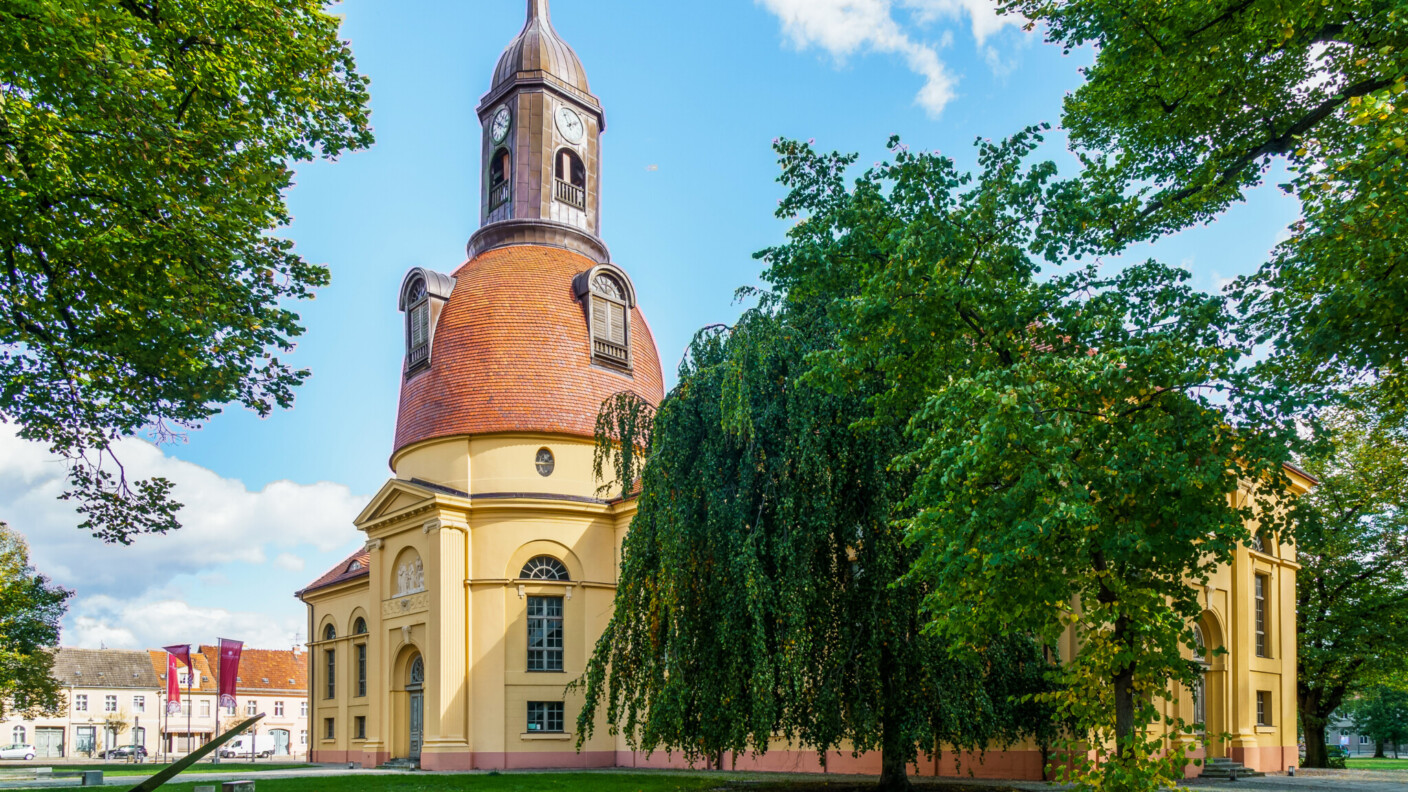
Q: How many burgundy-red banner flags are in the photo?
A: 3